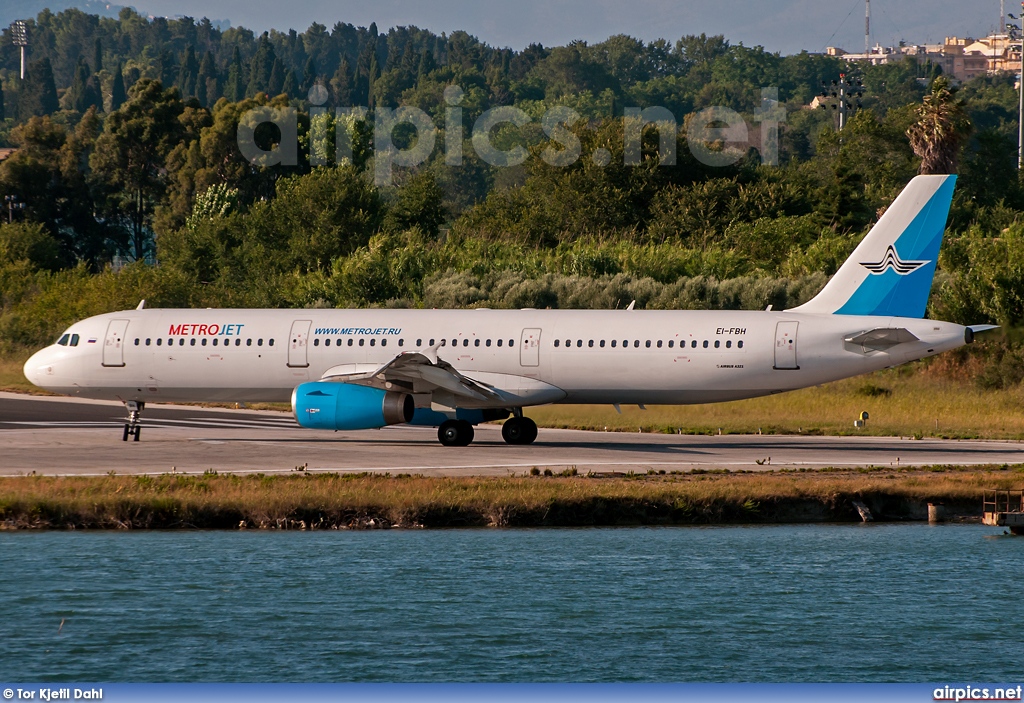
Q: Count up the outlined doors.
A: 4